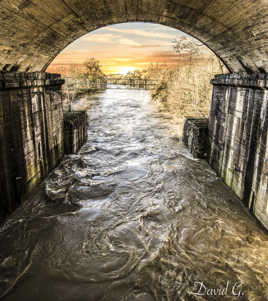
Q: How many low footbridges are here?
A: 1